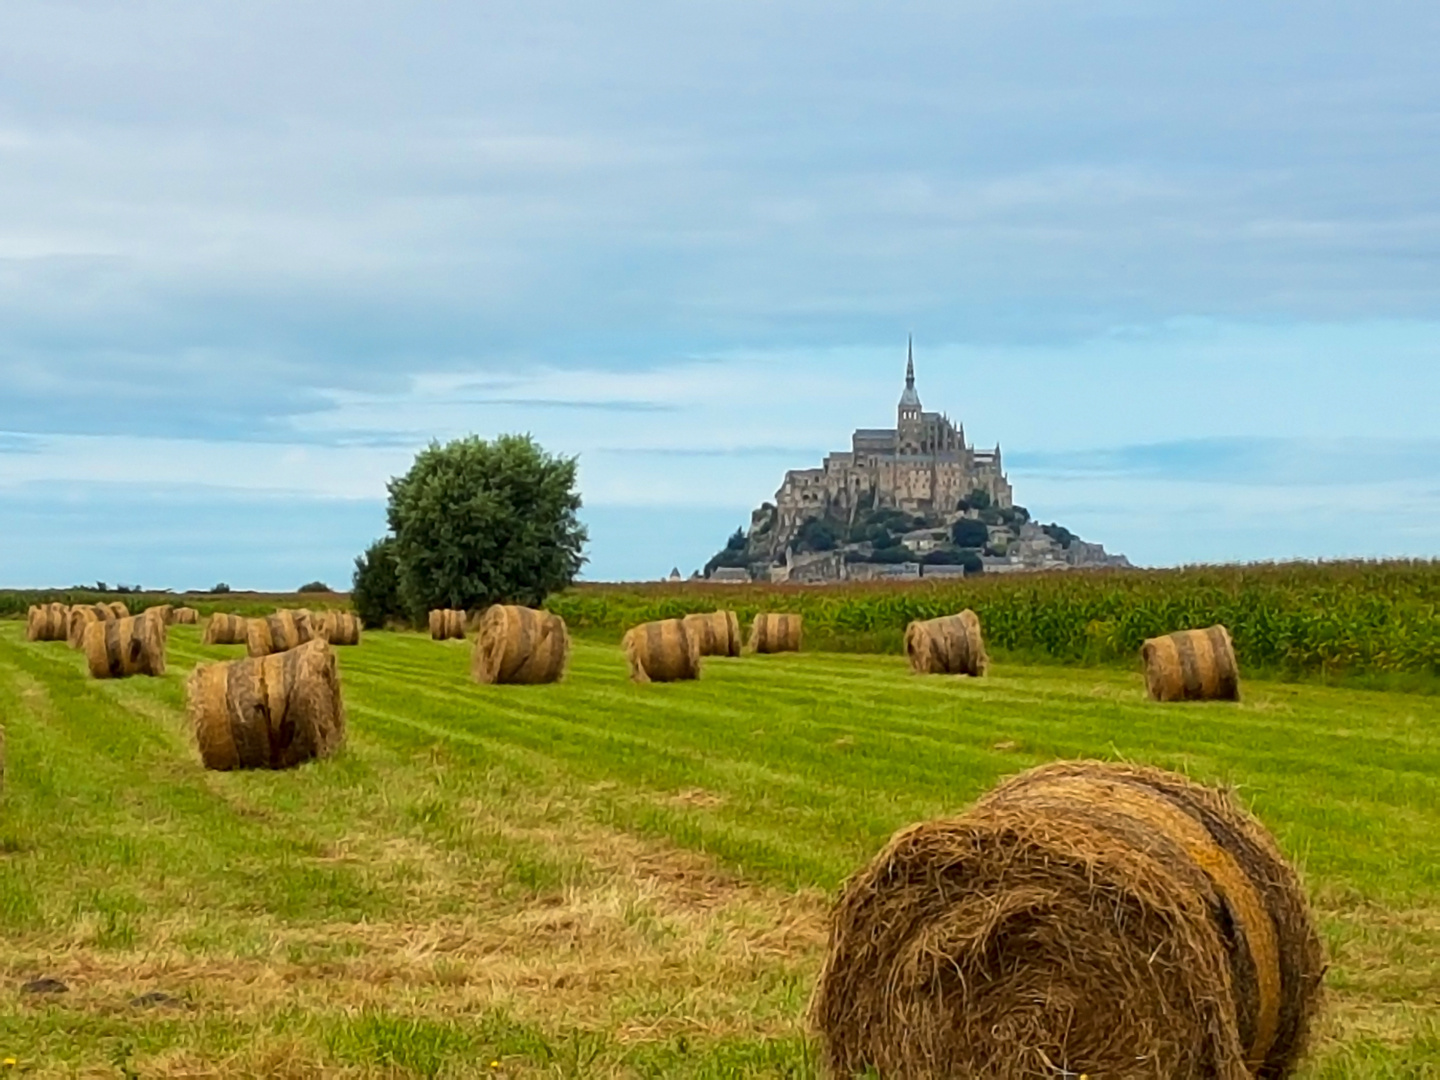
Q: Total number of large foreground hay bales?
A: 1